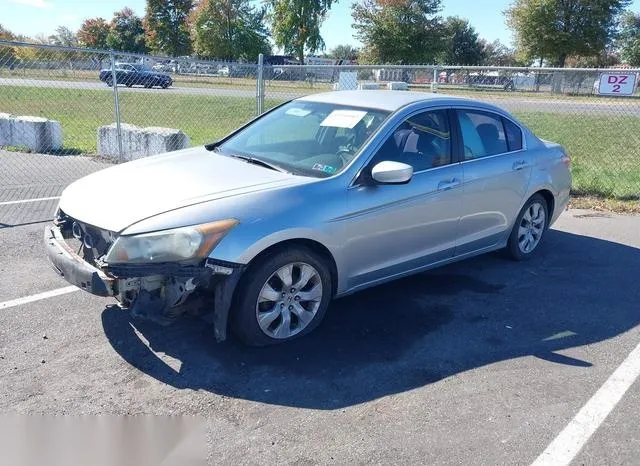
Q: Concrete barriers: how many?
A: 2